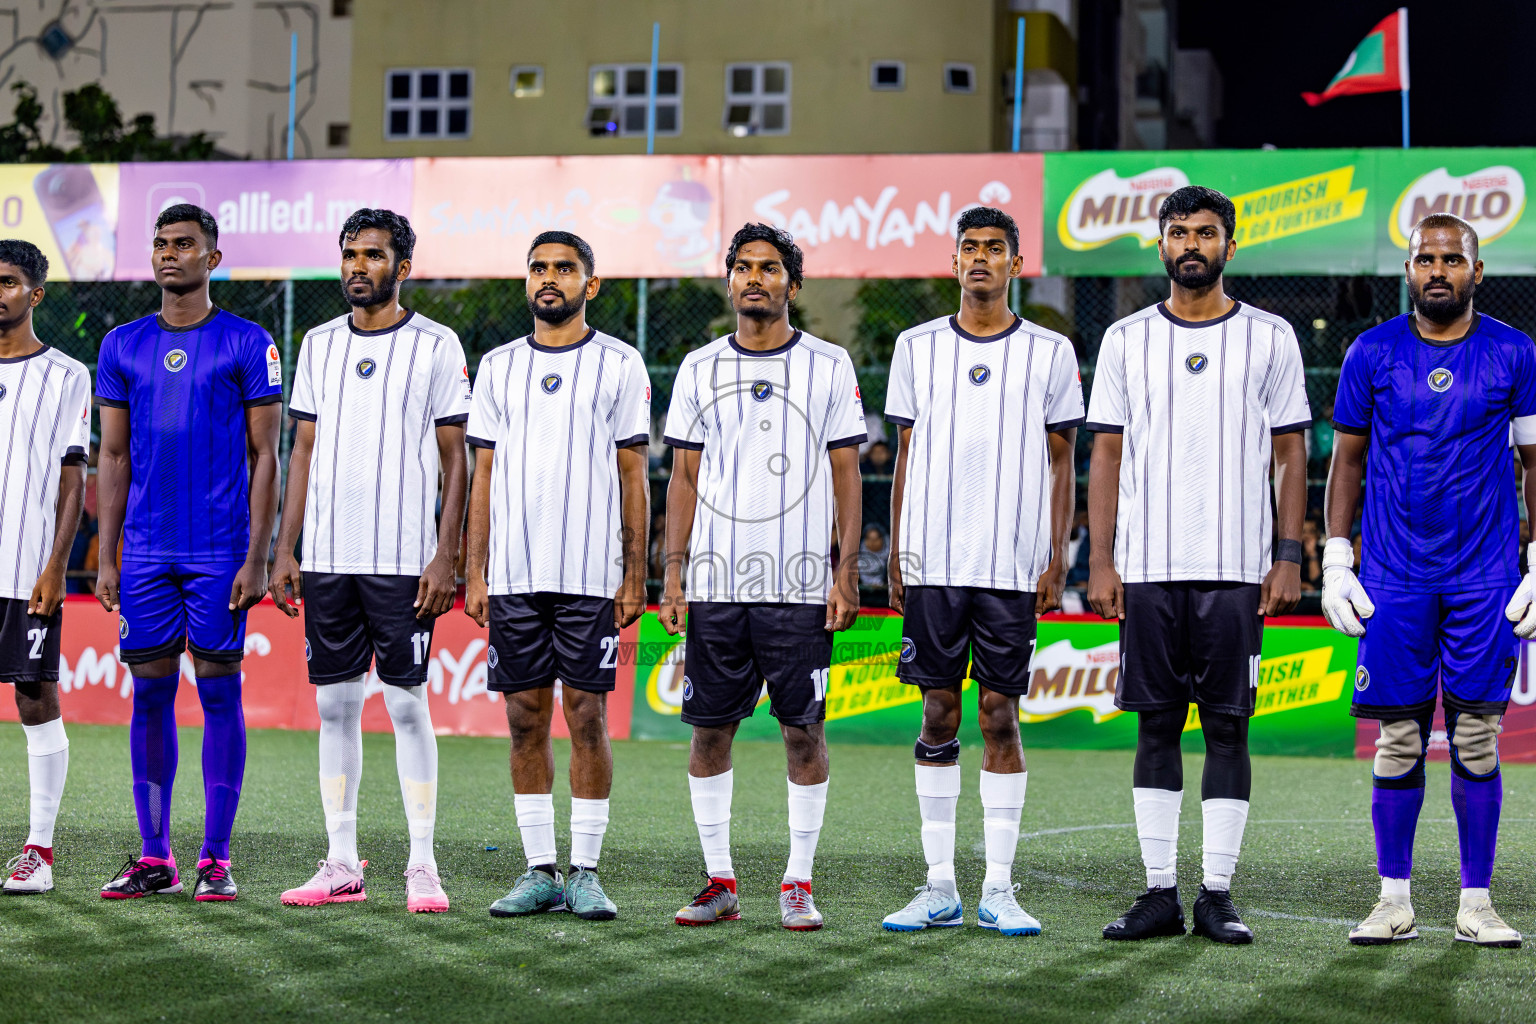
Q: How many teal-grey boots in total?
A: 2